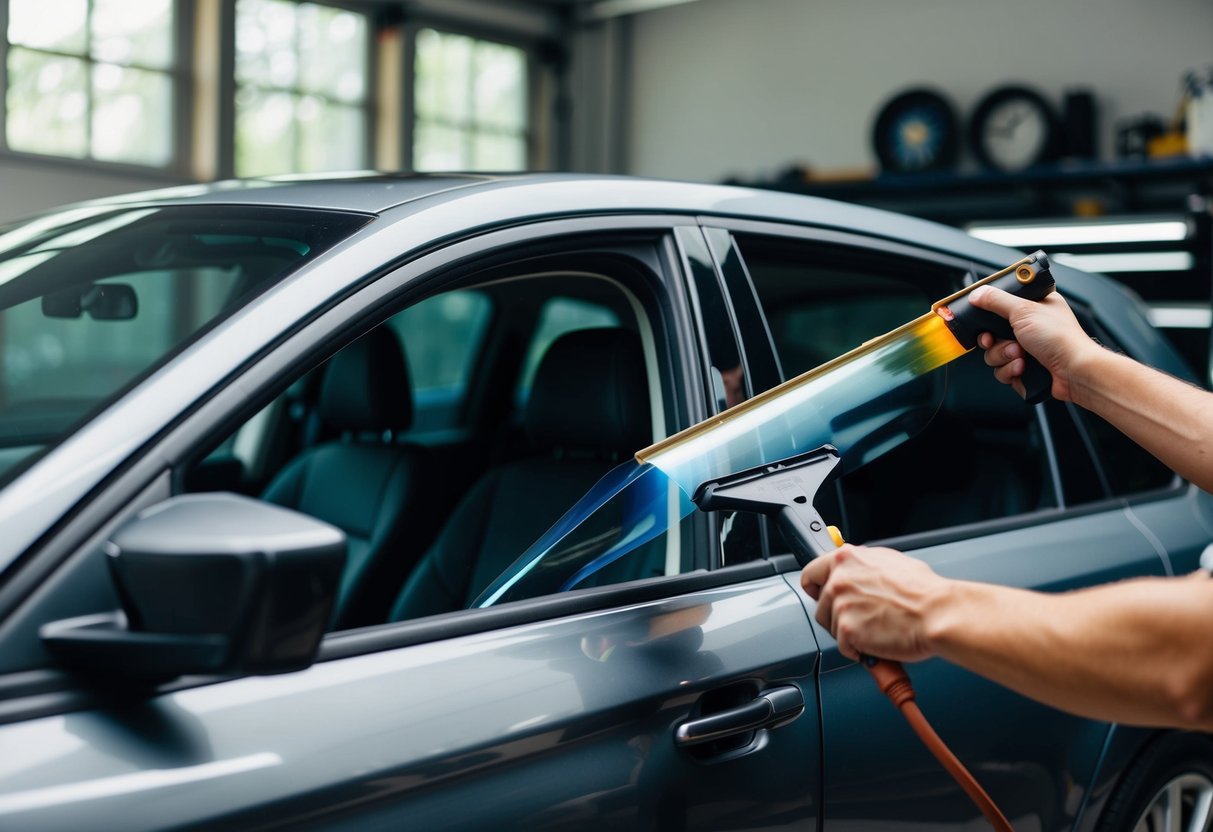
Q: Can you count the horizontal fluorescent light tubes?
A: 3